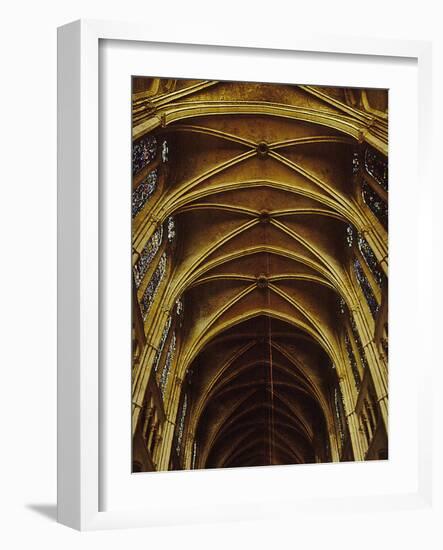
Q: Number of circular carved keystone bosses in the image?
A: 3